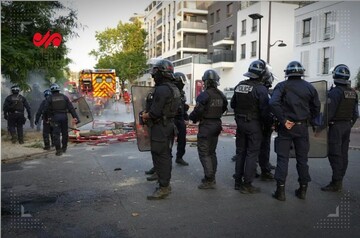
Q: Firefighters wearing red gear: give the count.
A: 1